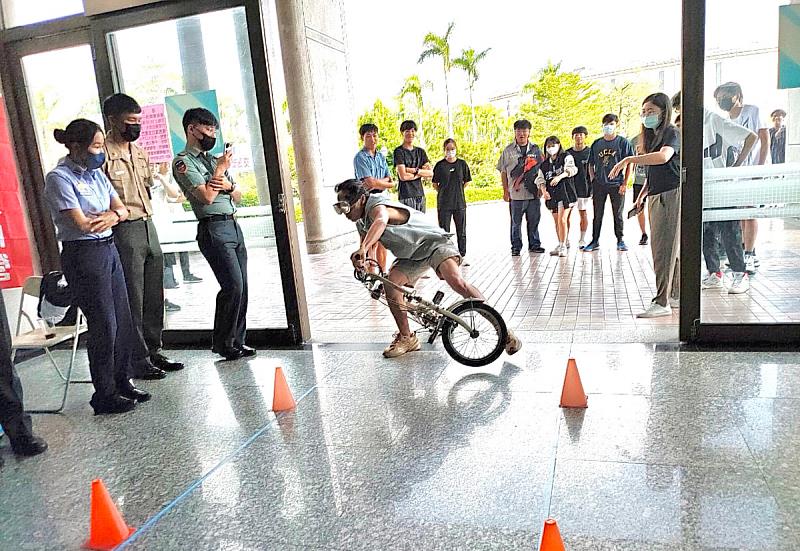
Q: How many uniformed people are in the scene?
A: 3